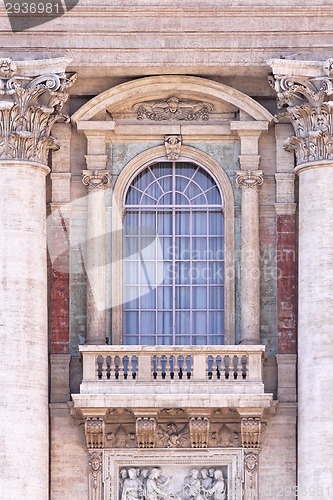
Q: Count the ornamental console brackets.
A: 4